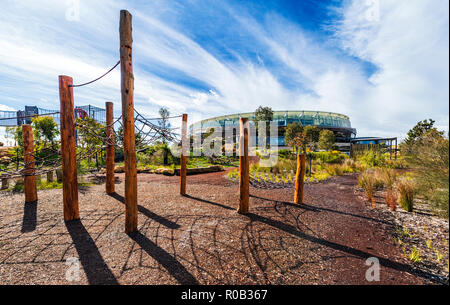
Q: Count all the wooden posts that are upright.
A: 7